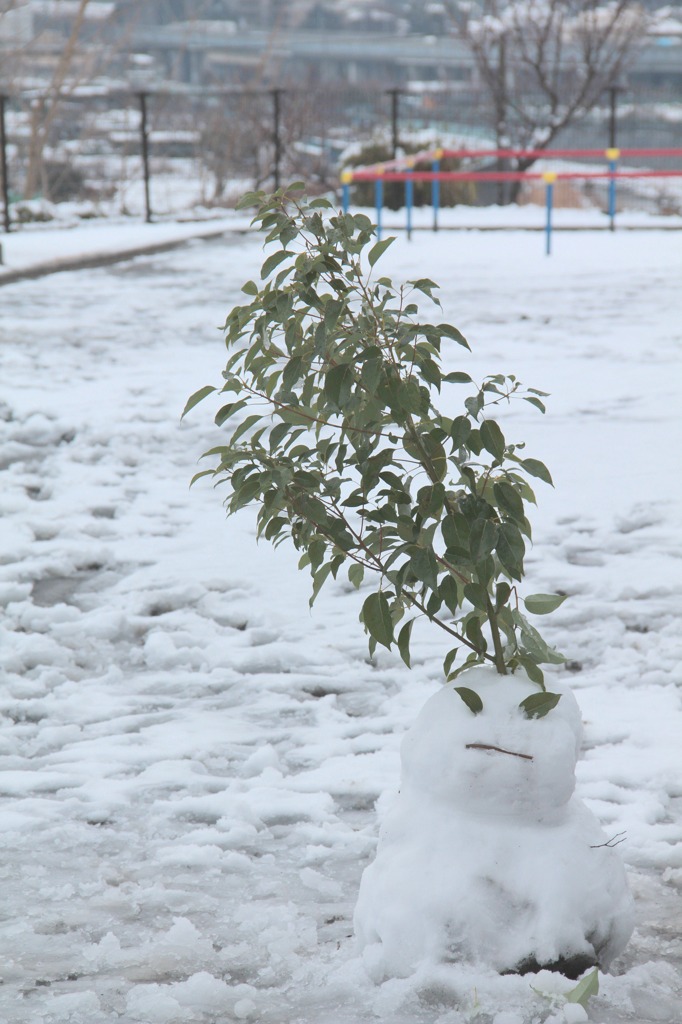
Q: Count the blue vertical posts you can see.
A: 6